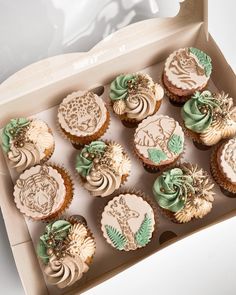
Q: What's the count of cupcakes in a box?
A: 12